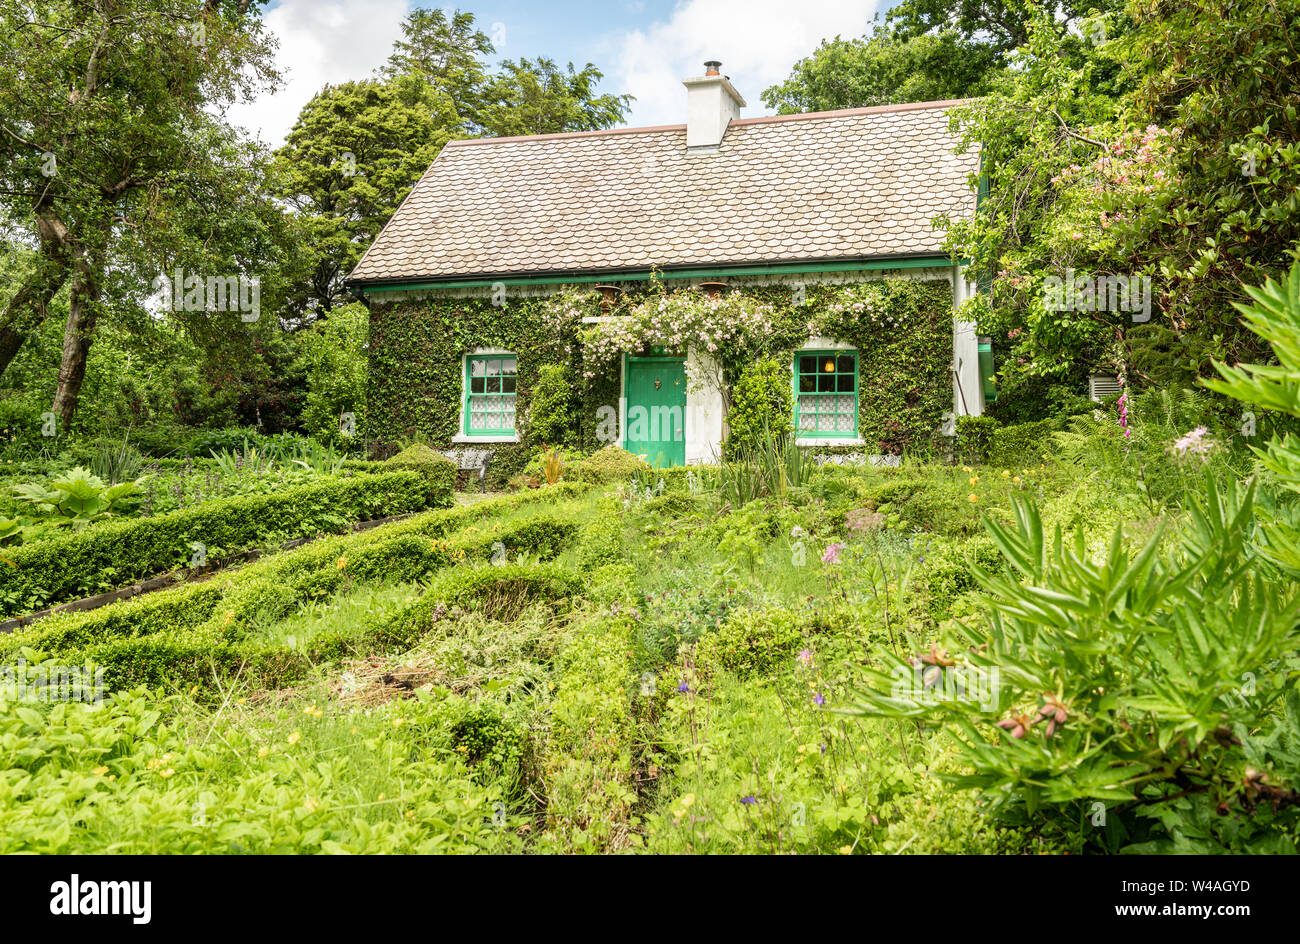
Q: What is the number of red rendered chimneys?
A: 0